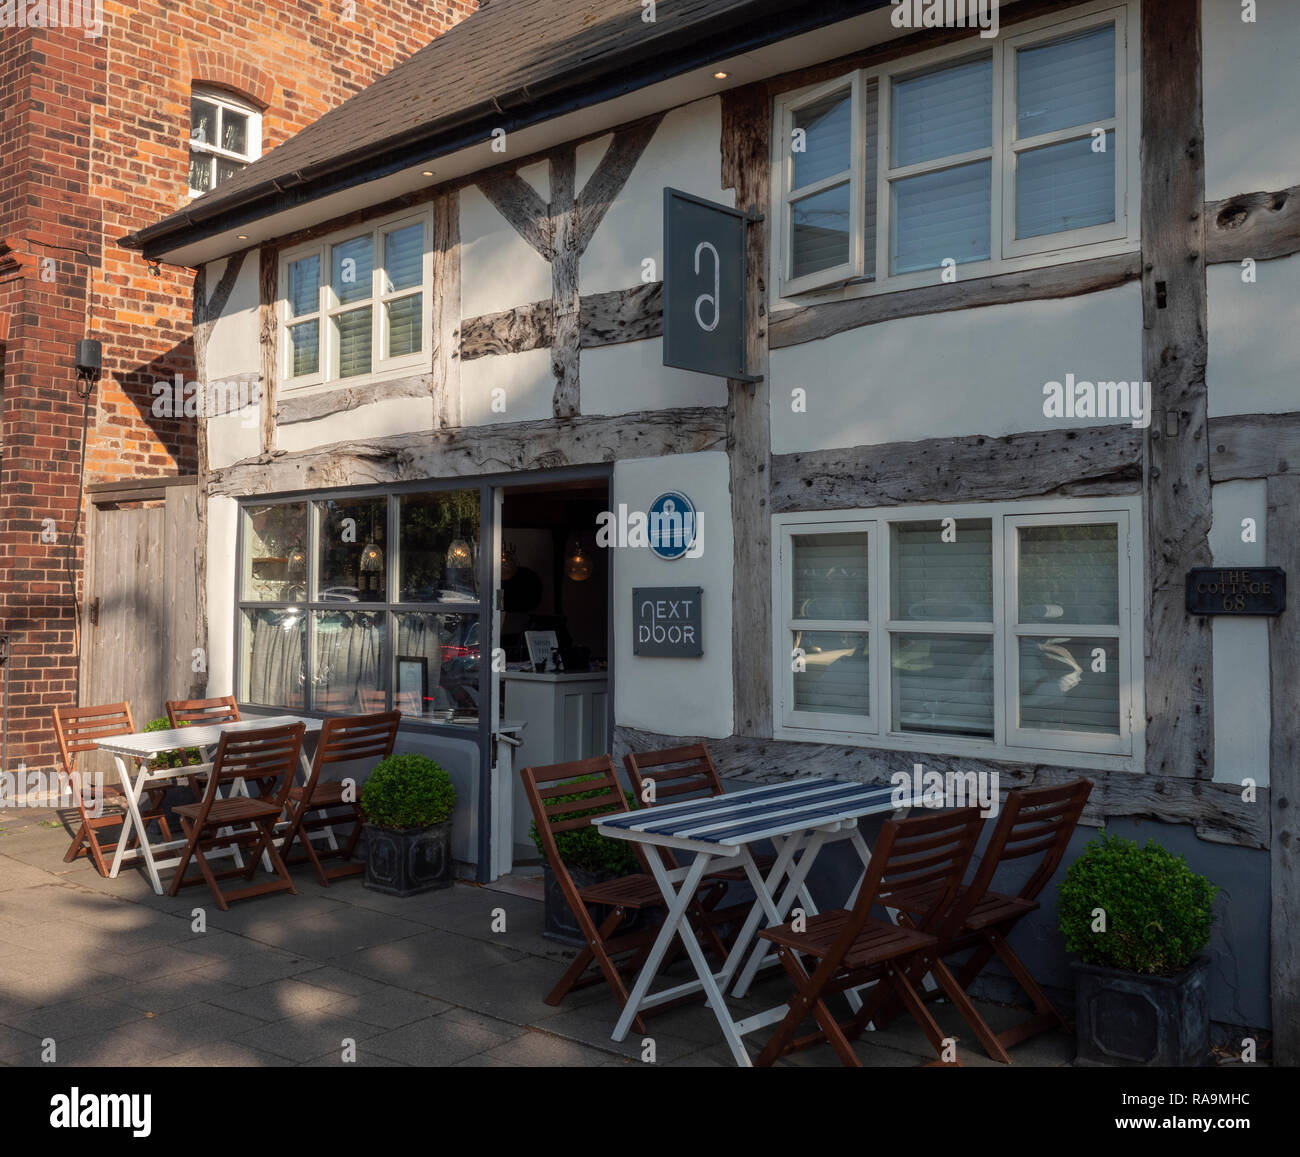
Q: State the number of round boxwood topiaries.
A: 4